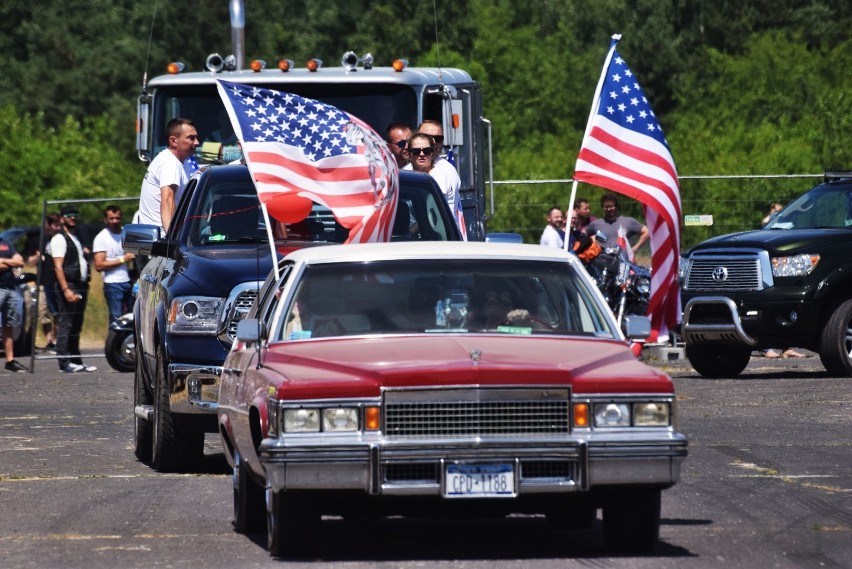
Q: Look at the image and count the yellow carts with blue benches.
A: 0